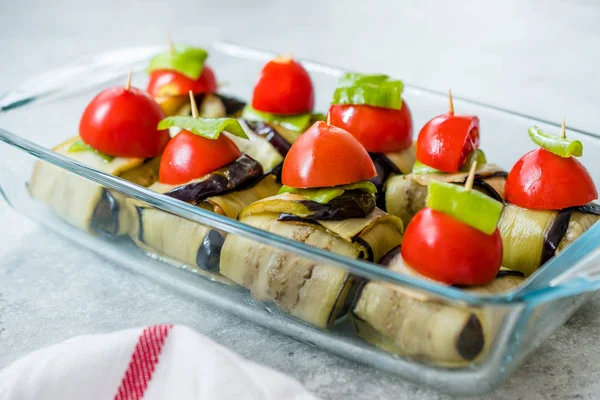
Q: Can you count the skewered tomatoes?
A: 9